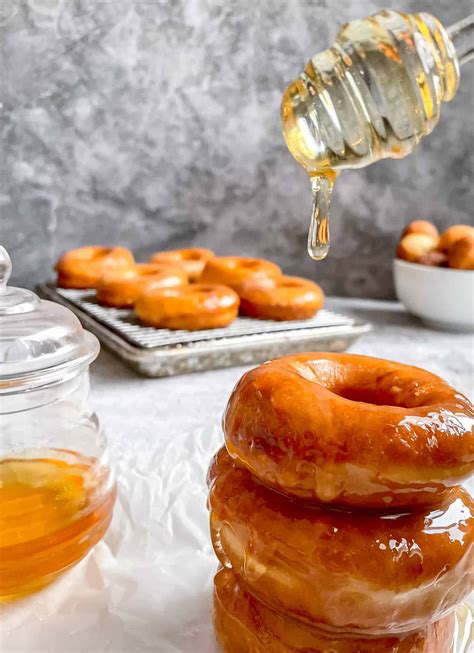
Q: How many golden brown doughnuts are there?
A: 9